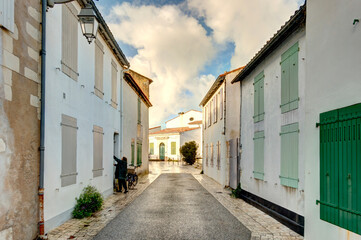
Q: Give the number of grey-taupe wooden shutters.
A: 5